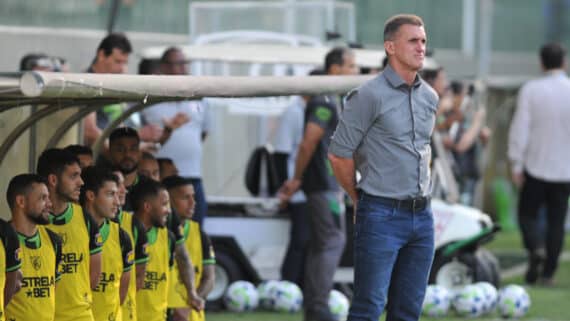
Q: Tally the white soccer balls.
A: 8